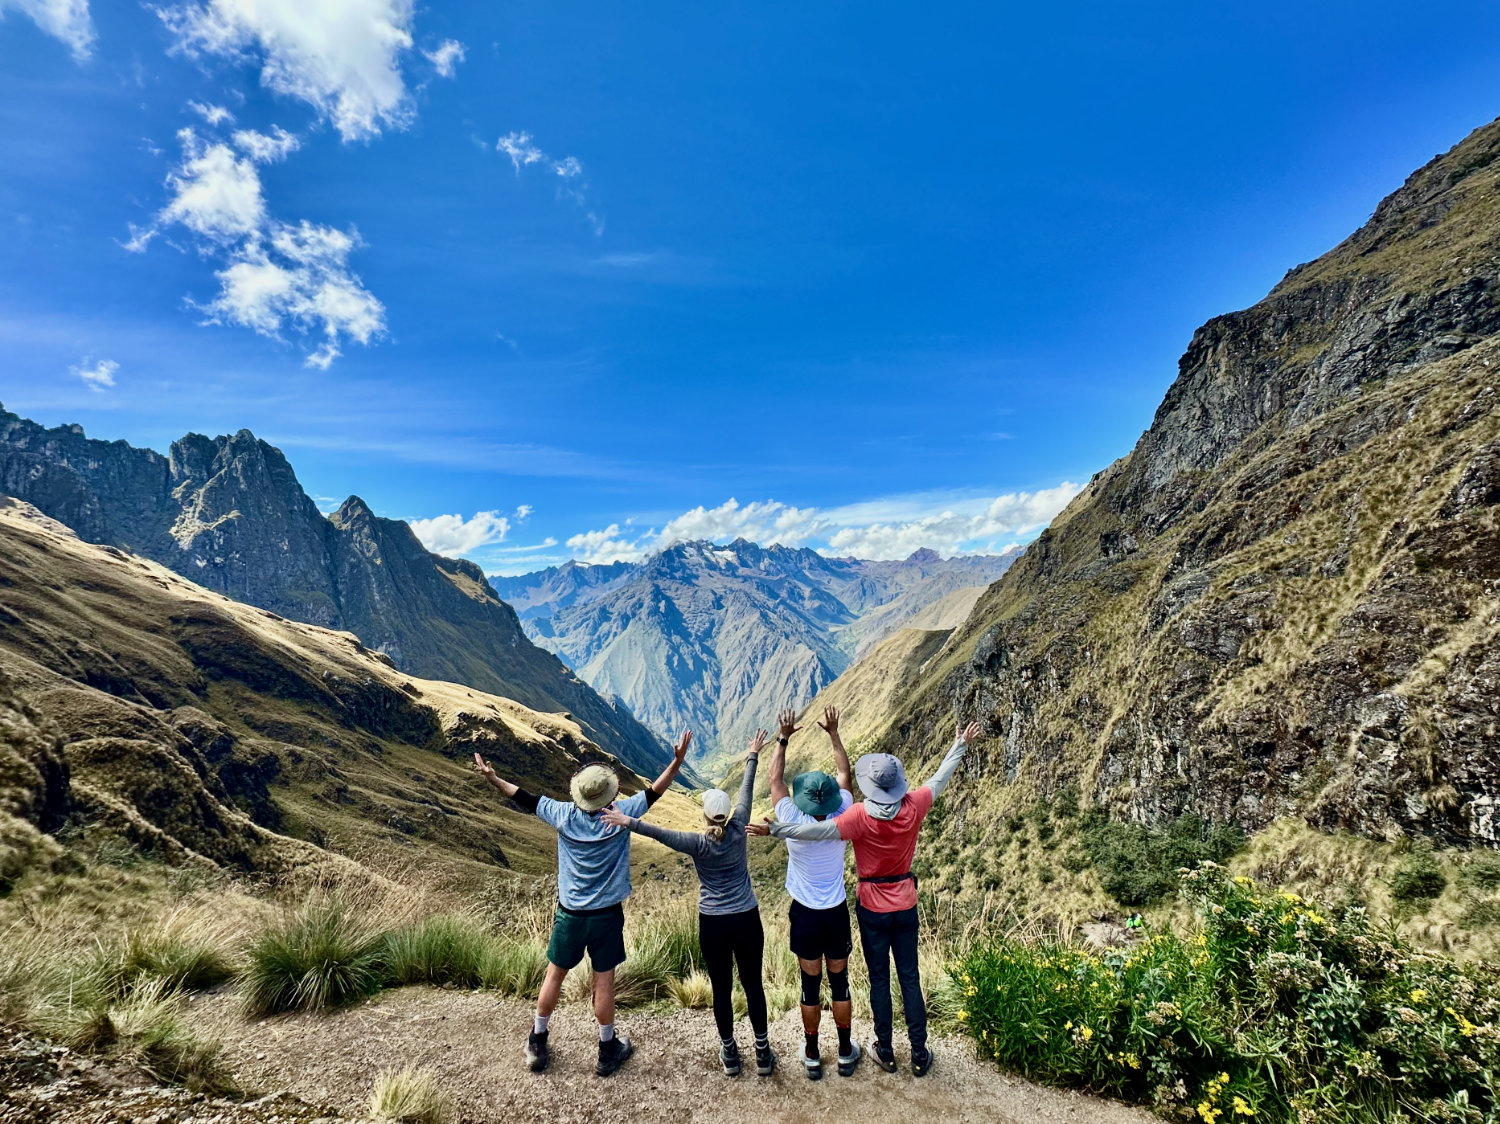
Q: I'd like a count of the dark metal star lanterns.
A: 0